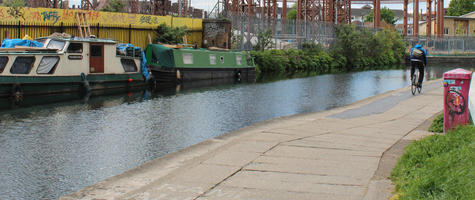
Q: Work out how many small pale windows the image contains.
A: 3